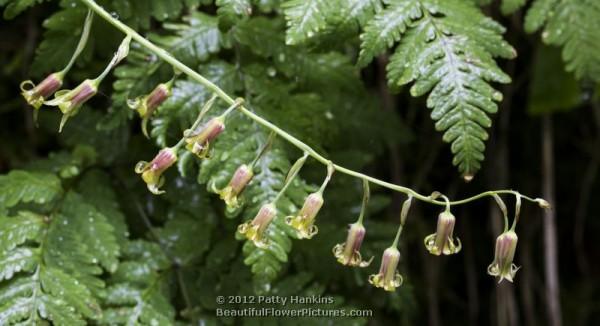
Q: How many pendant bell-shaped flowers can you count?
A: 12